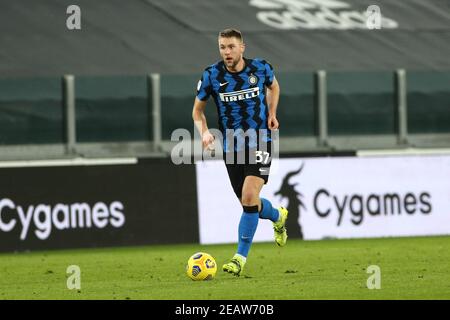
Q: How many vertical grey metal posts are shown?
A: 4